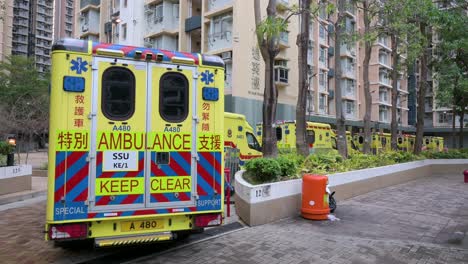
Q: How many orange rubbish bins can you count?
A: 1